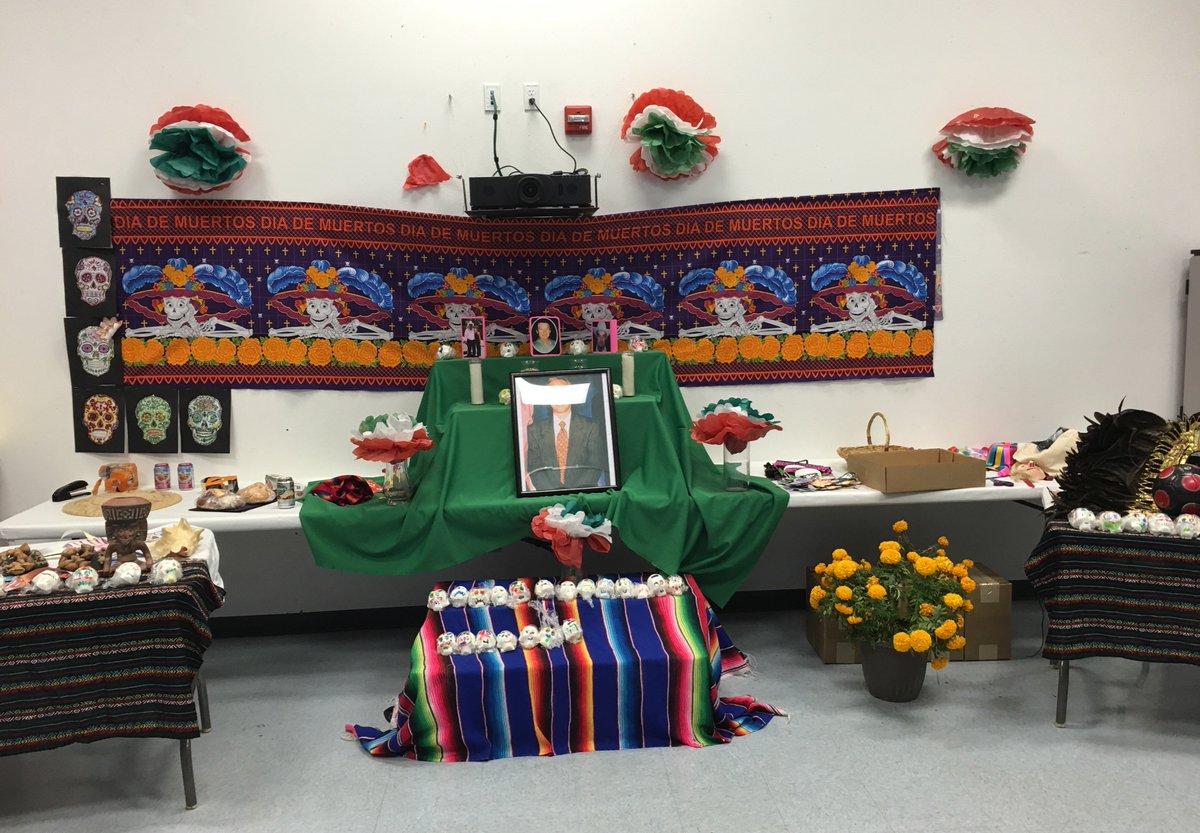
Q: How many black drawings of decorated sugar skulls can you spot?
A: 6